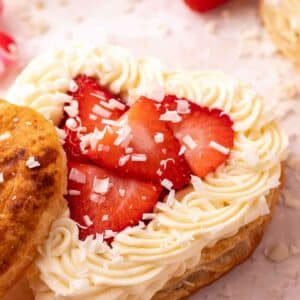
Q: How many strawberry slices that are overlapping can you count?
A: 4